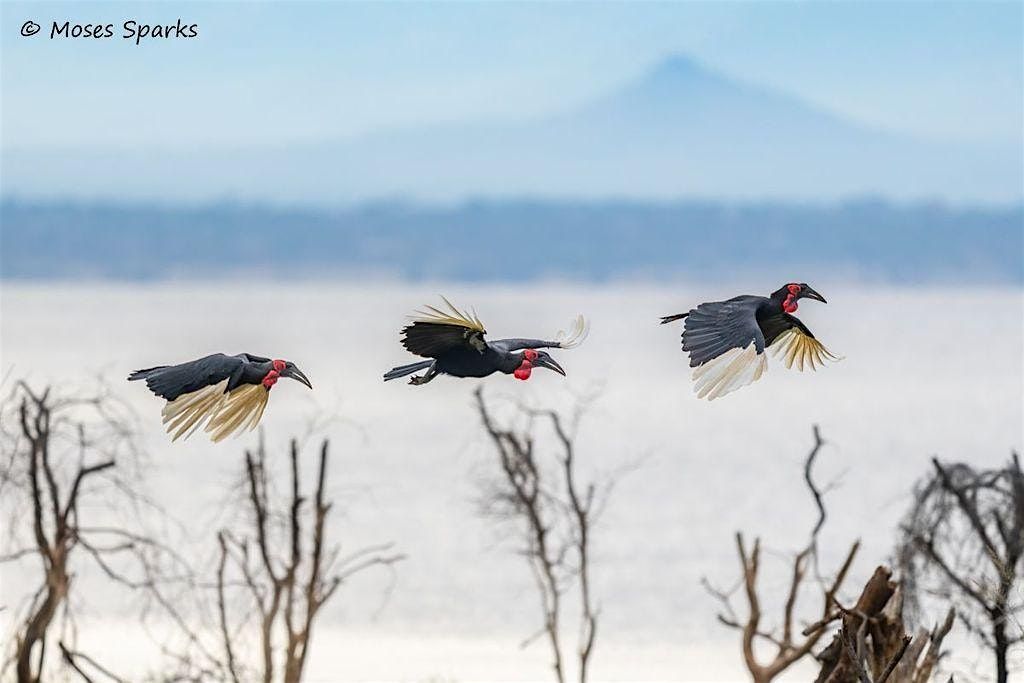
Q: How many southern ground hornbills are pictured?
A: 3